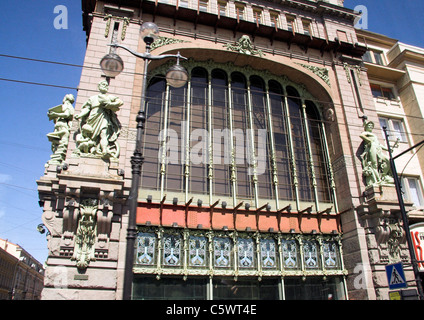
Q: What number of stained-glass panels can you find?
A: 9